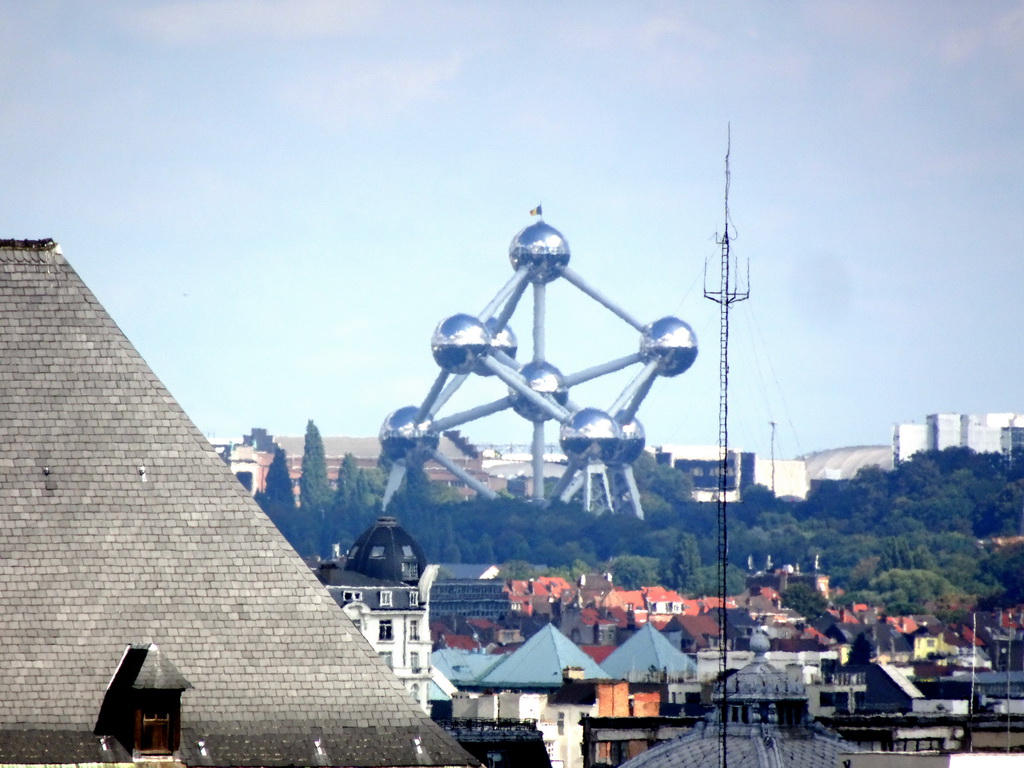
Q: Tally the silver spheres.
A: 8